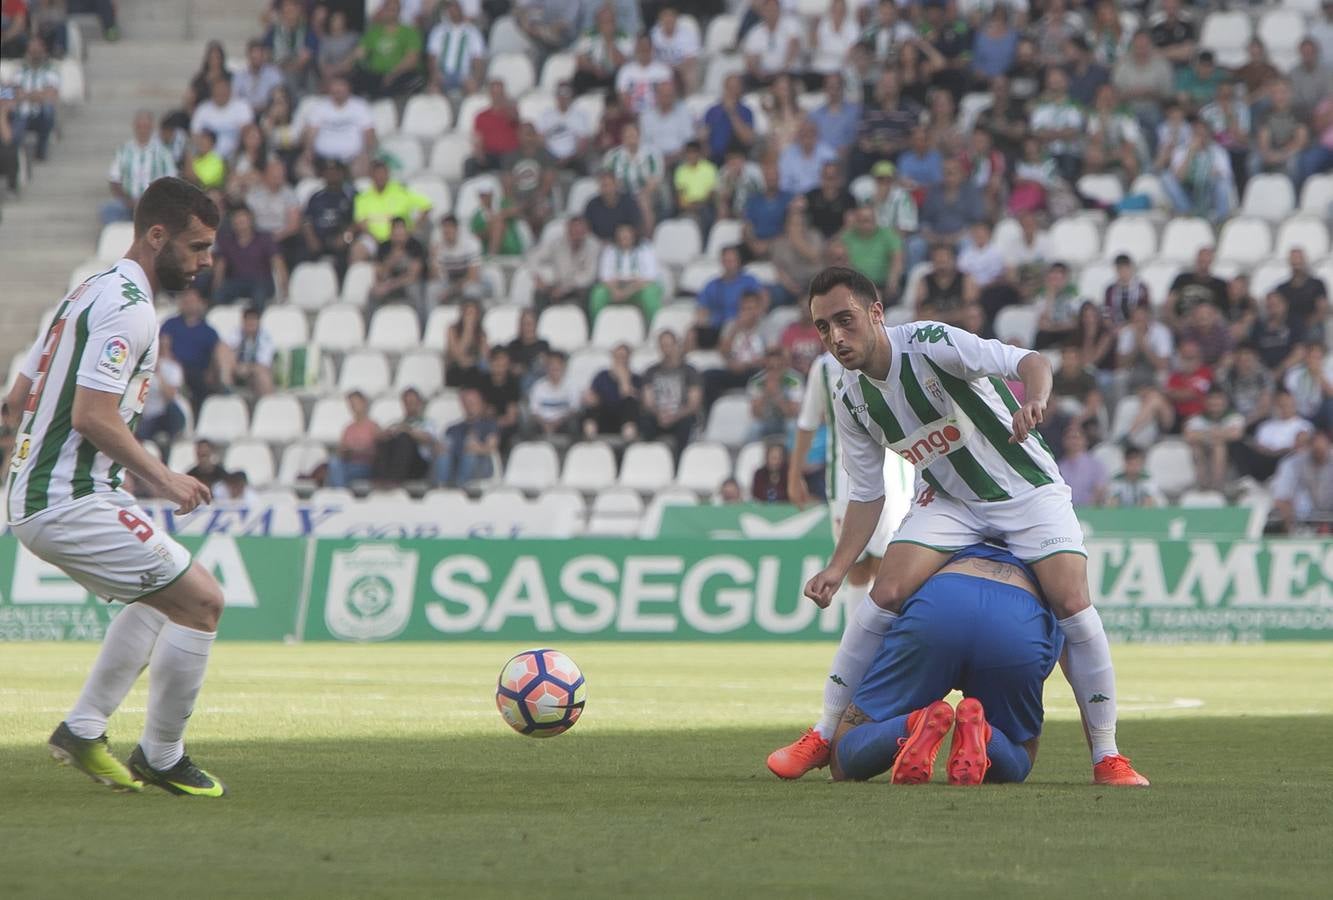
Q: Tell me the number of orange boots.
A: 4